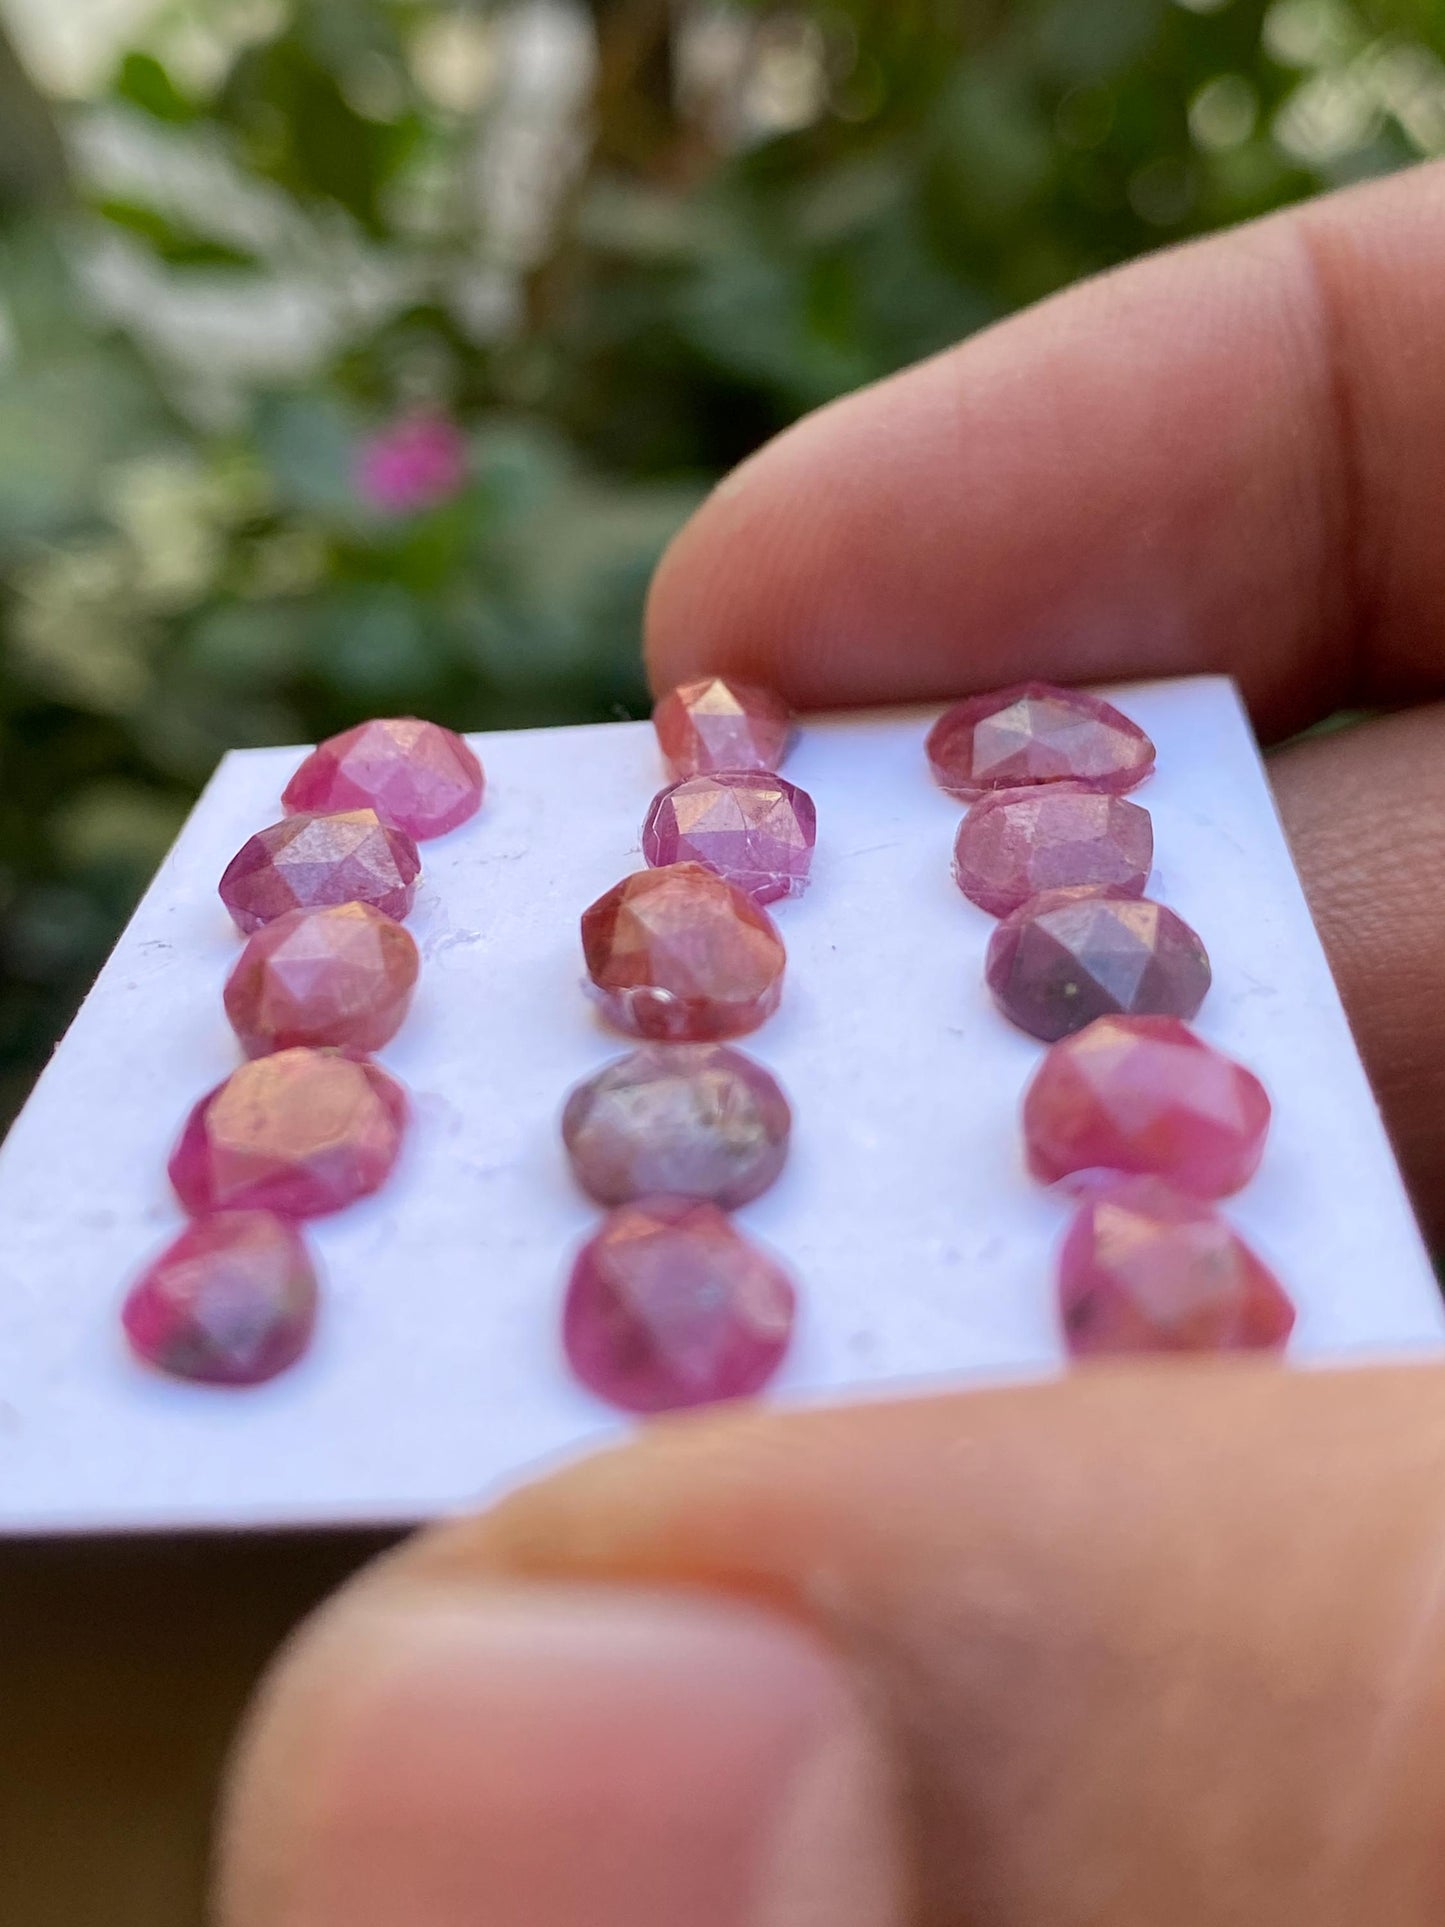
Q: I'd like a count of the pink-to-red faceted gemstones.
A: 15